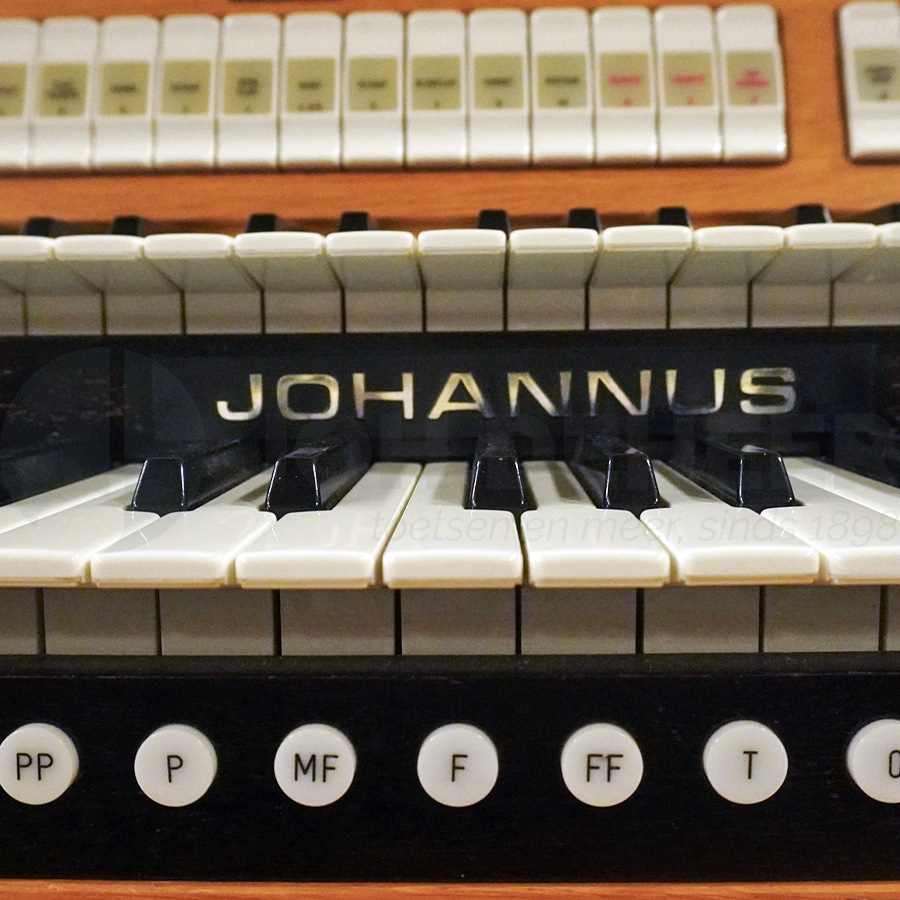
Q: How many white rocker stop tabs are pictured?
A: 14